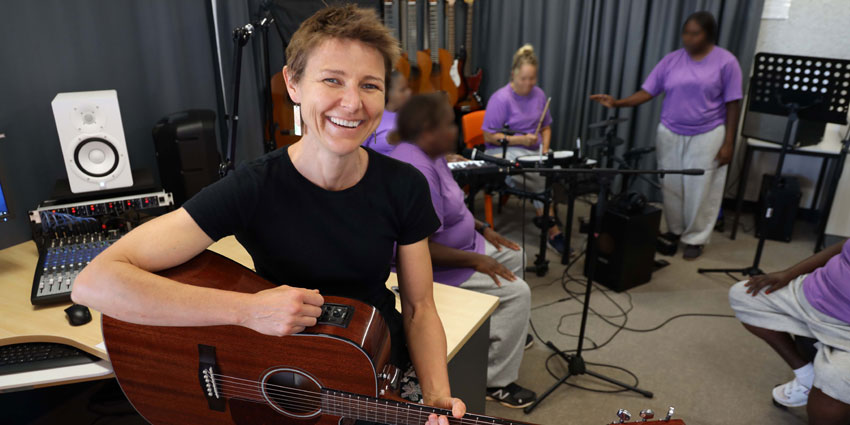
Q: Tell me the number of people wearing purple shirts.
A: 5